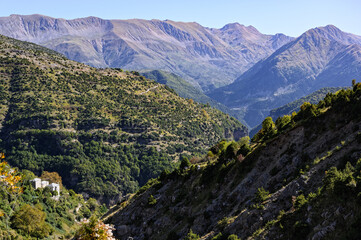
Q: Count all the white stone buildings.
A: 3